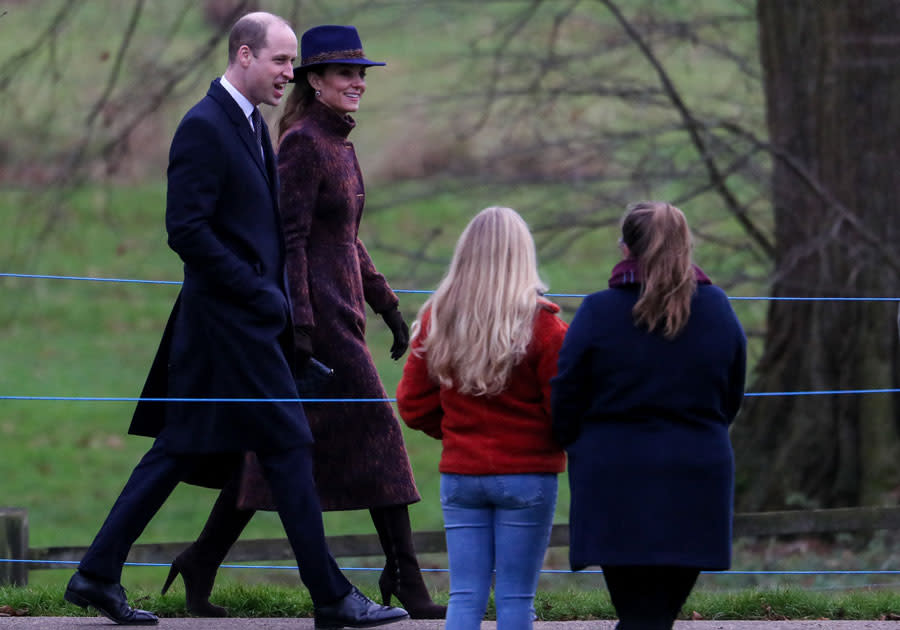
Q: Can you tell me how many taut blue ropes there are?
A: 3